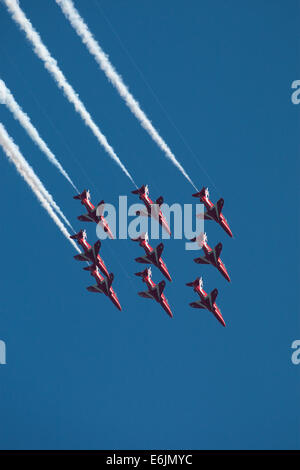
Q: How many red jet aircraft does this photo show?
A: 9